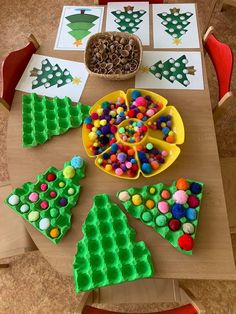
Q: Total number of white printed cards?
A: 5